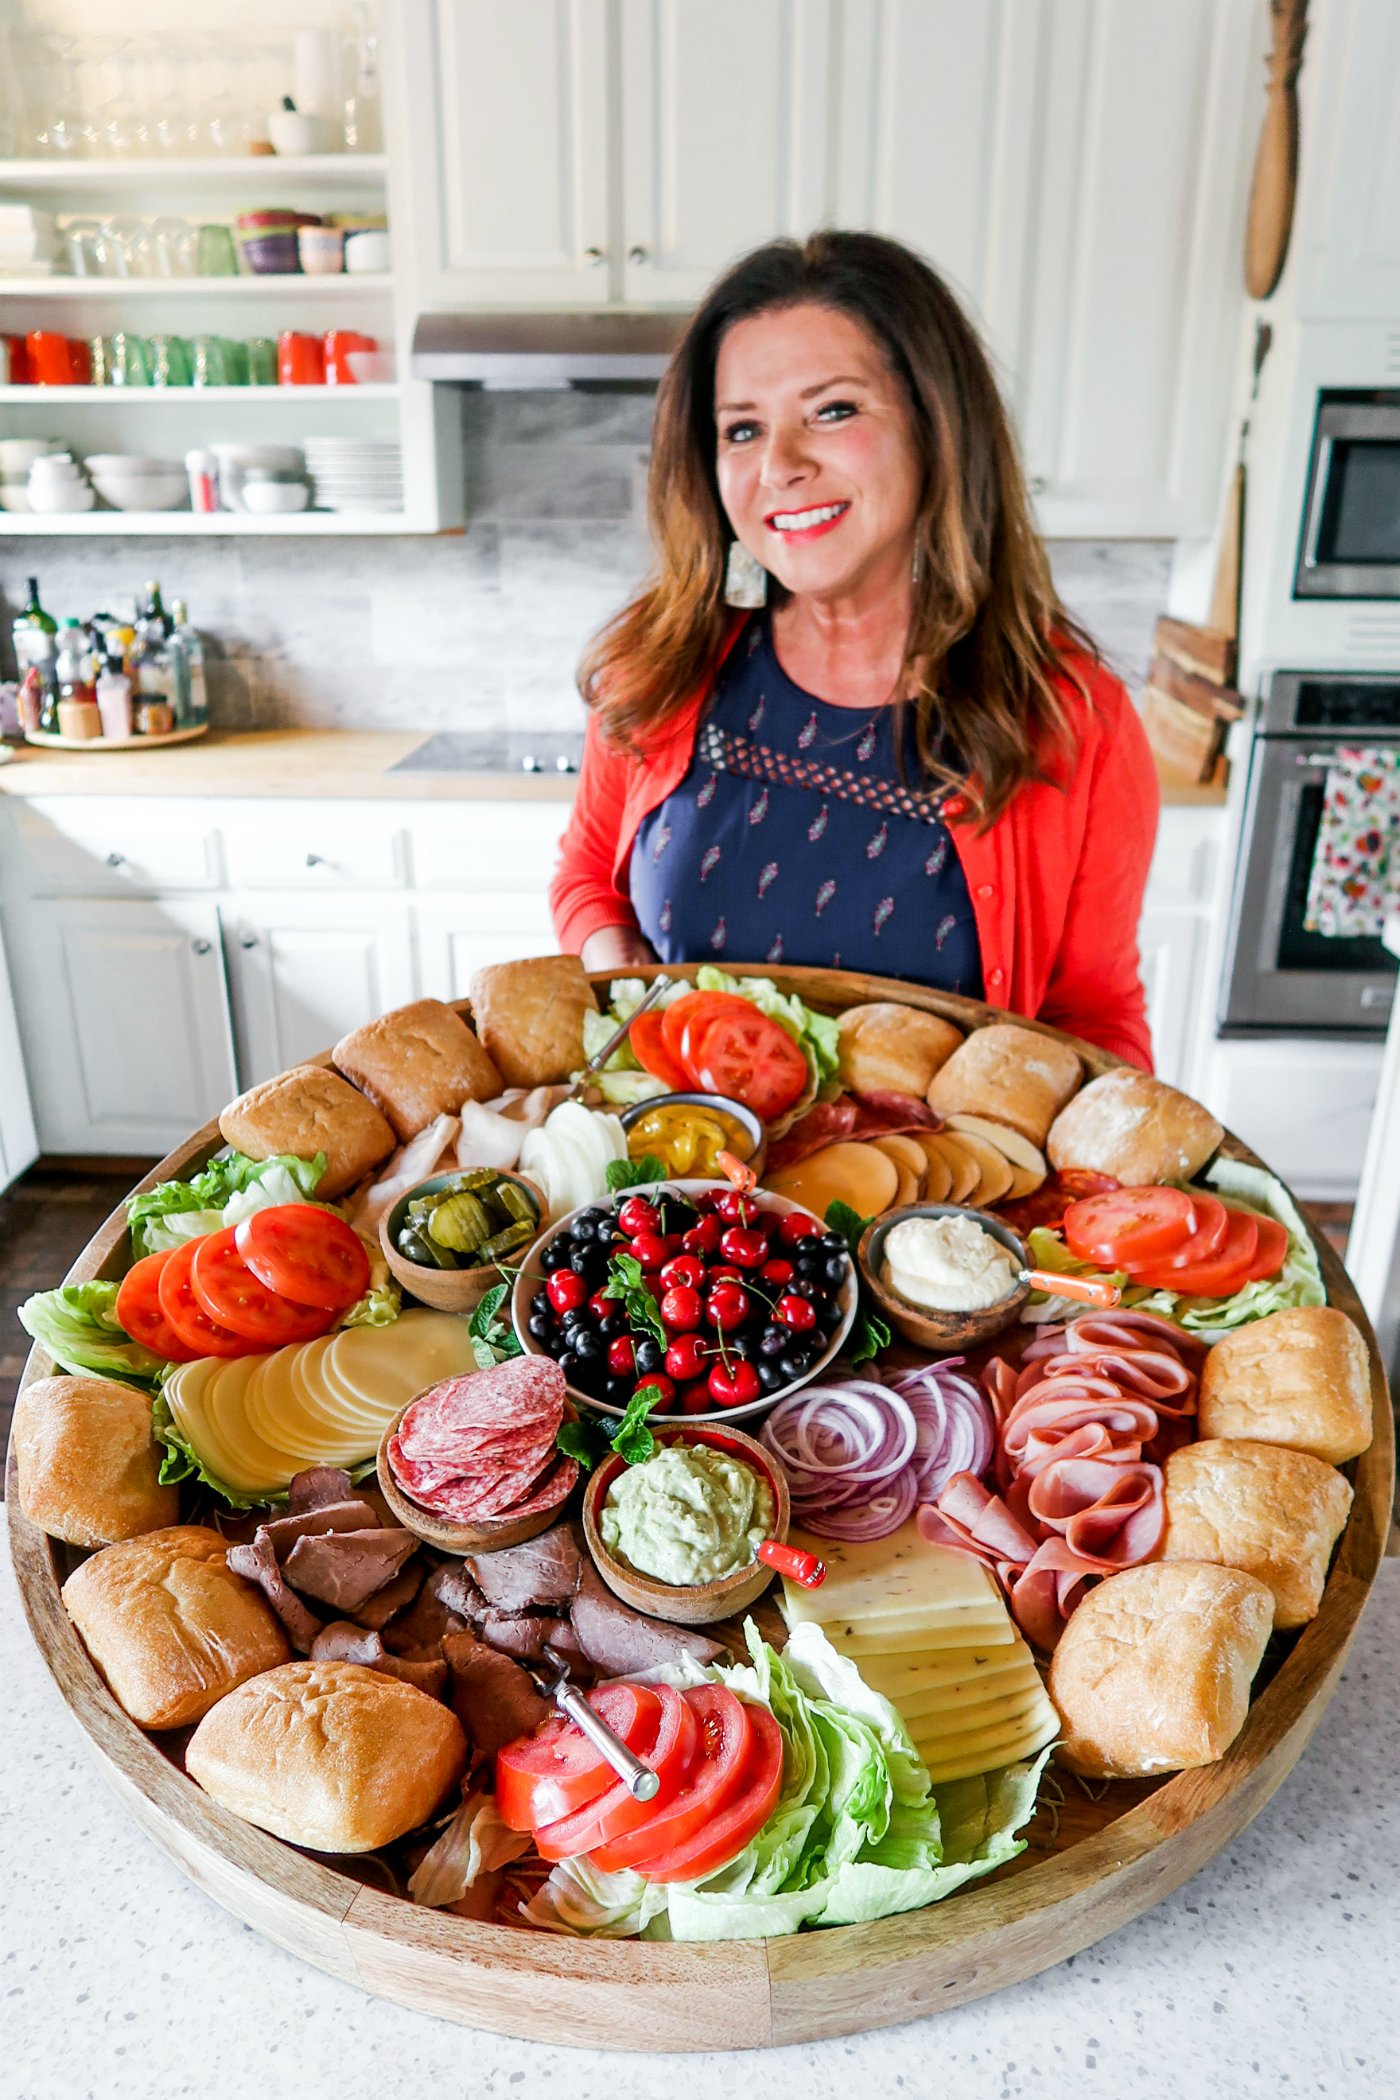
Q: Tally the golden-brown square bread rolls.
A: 12